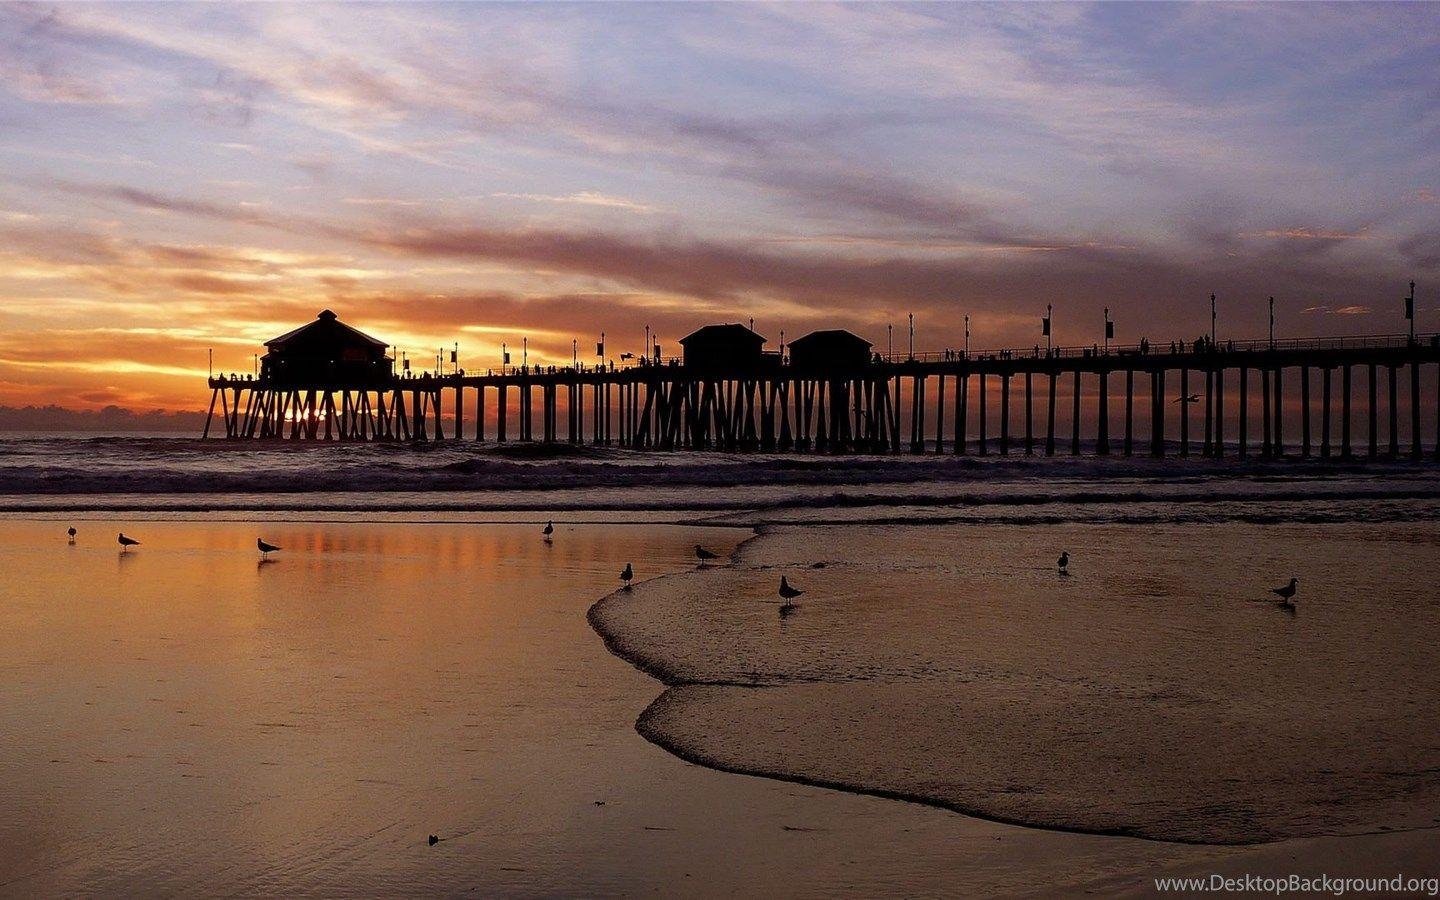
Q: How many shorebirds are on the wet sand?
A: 9